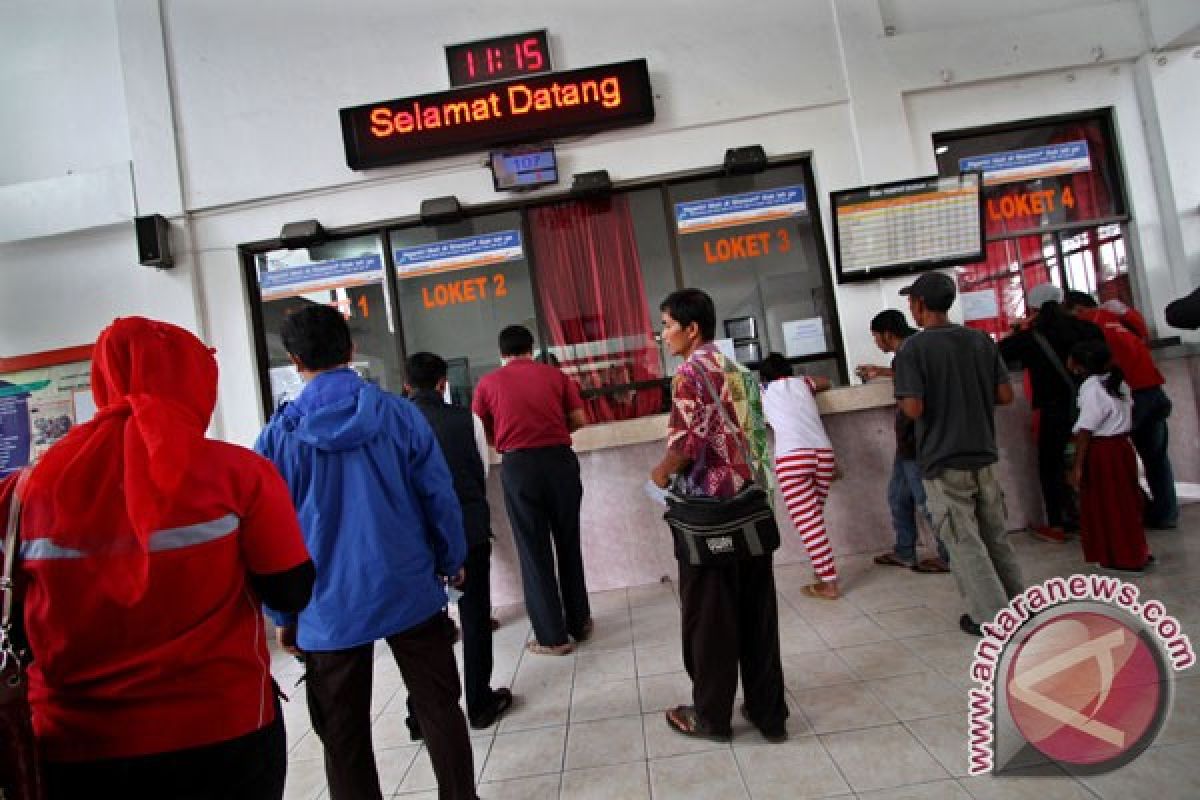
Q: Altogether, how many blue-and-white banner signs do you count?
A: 4